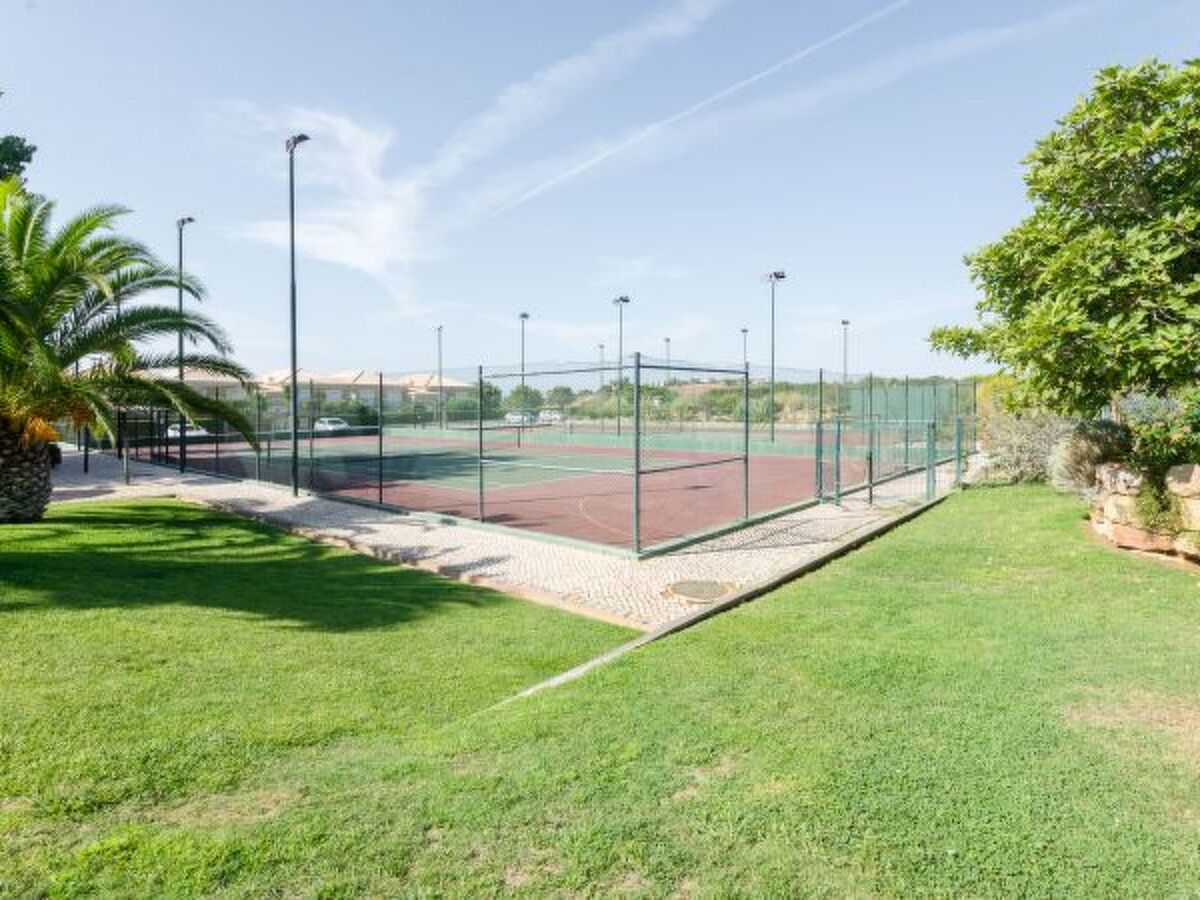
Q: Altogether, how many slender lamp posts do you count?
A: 10